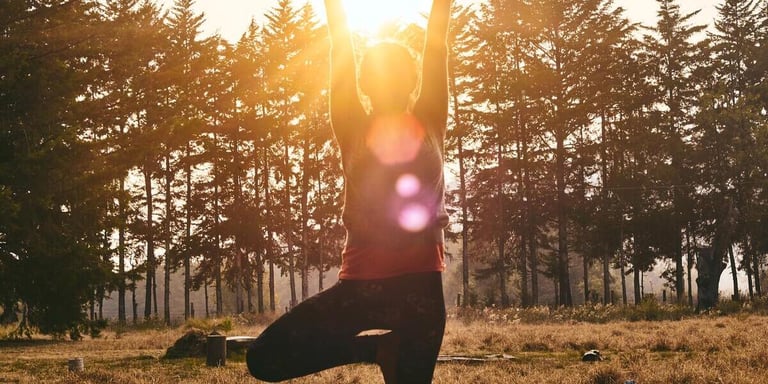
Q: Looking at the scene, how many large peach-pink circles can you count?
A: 1